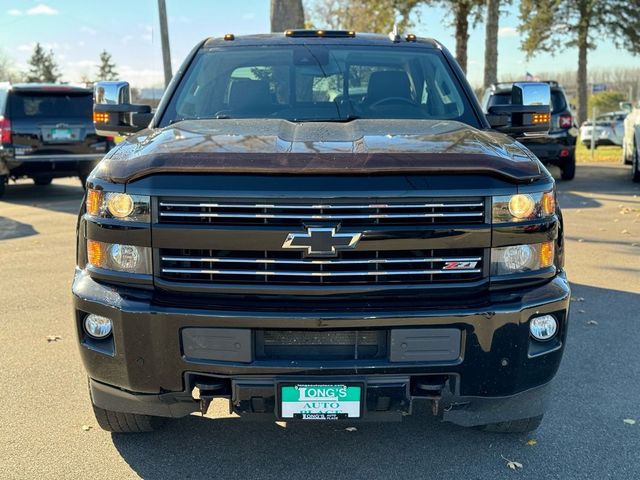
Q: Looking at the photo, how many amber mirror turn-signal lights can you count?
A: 2